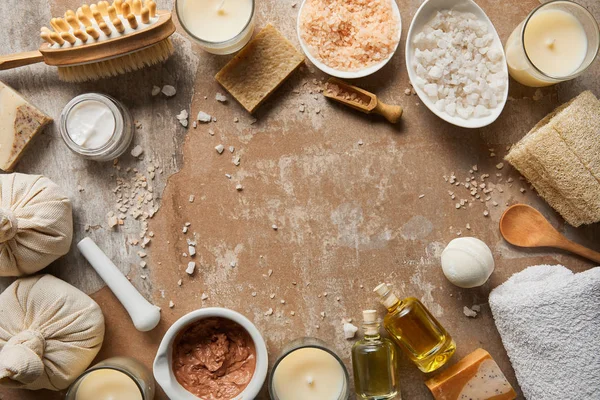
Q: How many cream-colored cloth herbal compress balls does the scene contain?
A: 2